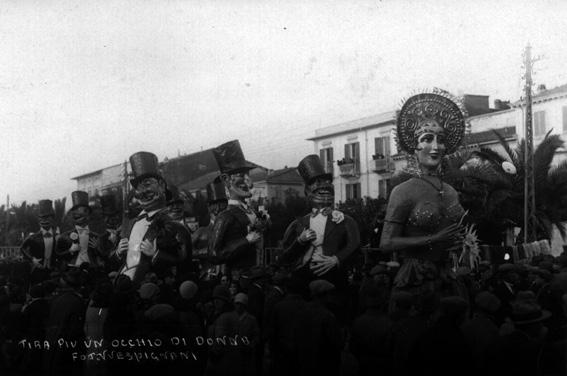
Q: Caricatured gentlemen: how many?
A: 8